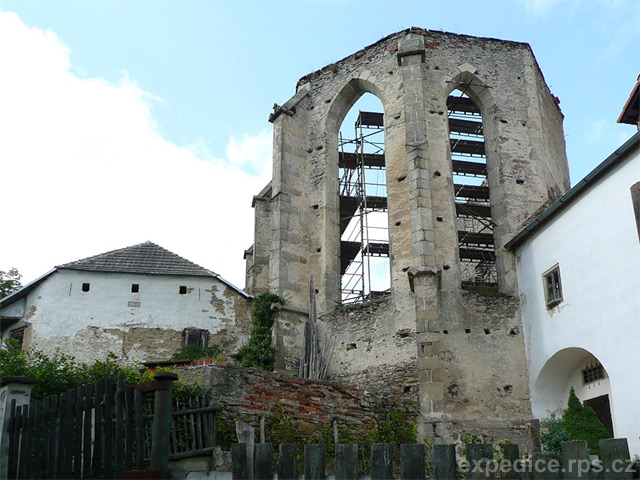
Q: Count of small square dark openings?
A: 3